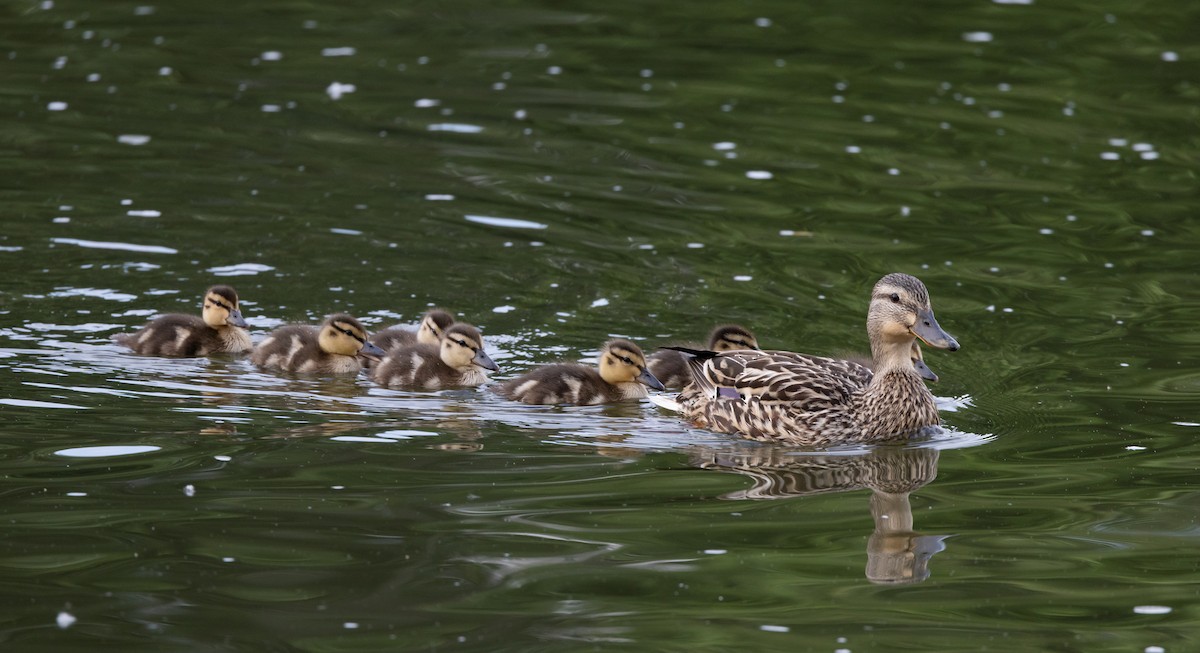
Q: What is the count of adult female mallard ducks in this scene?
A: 1